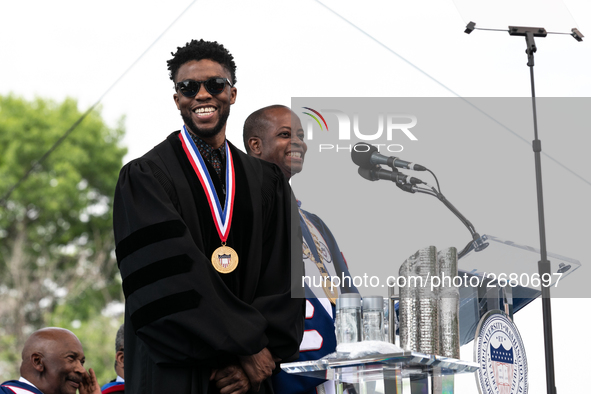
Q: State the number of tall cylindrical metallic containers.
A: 3